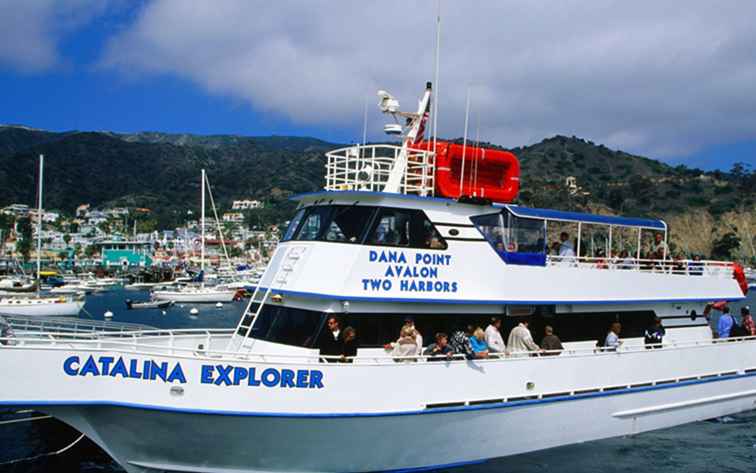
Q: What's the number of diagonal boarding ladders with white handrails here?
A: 1